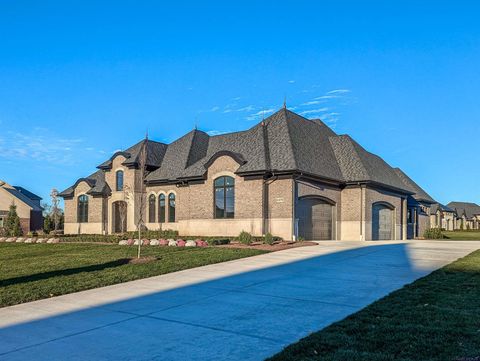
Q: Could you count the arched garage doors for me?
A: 2